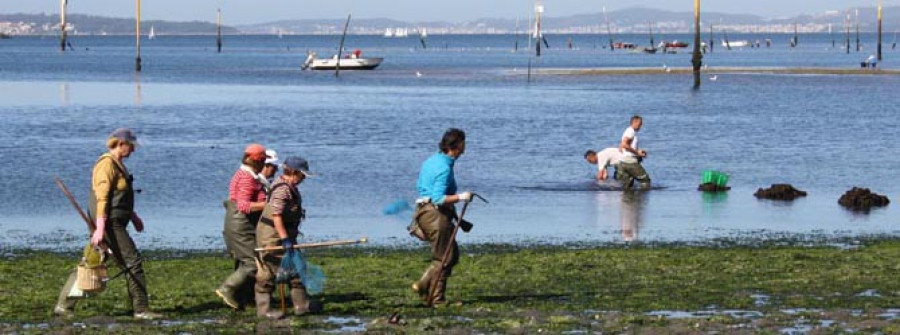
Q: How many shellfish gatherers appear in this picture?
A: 7